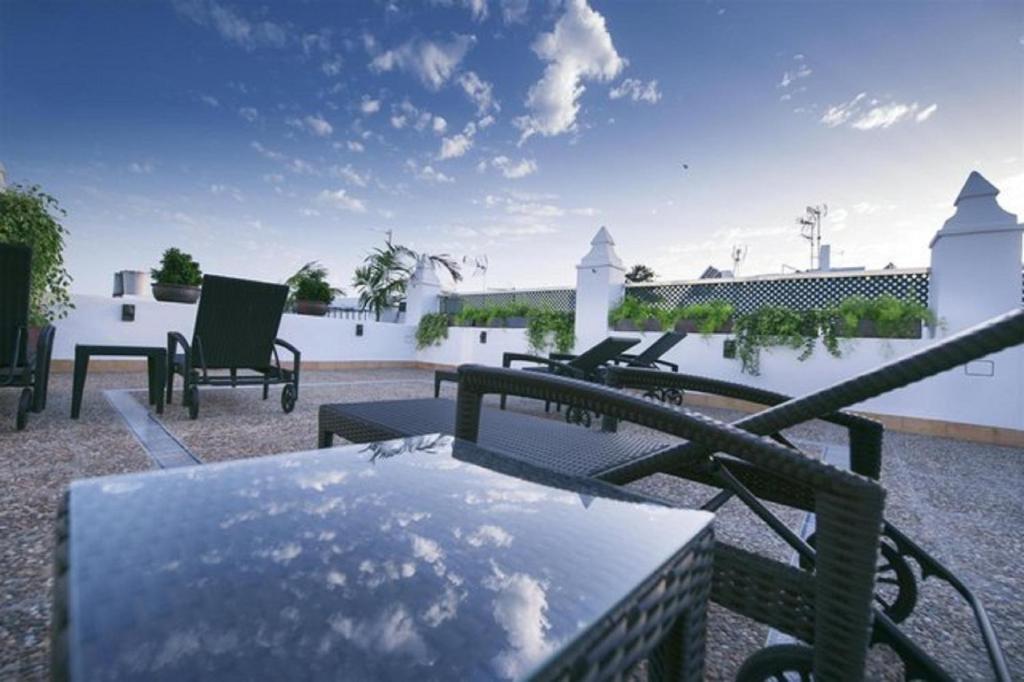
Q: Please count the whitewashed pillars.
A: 3